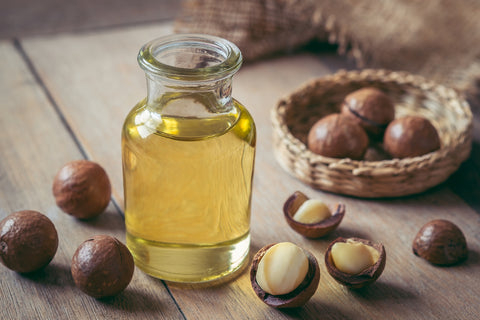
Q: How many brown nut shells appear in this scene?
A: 10